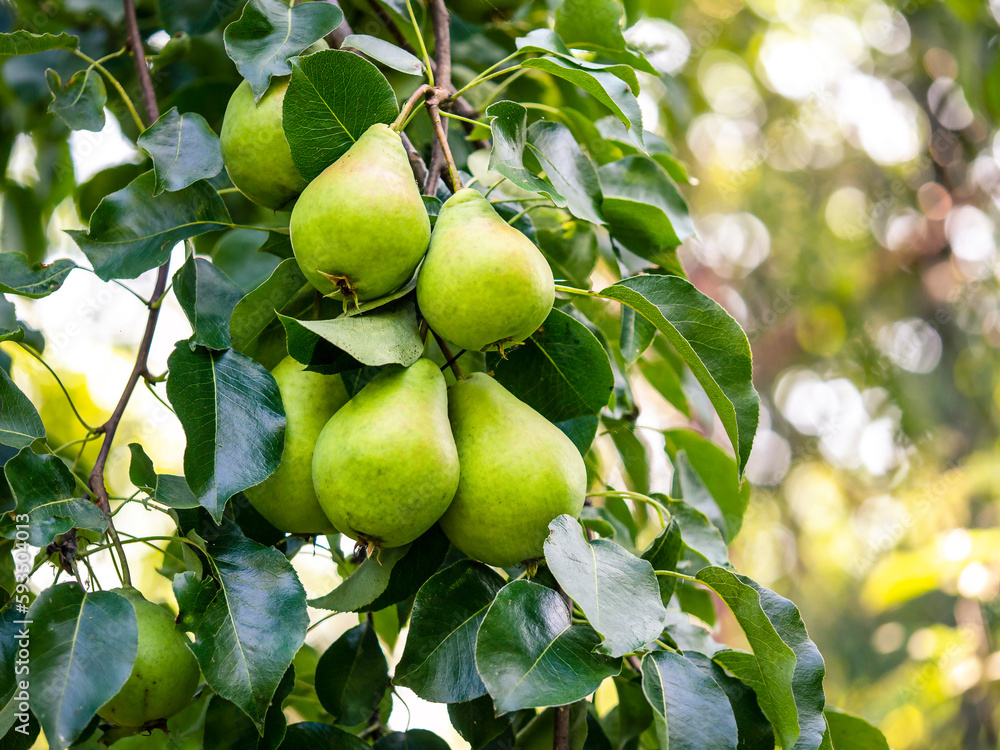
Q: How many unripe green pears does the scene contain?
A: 7